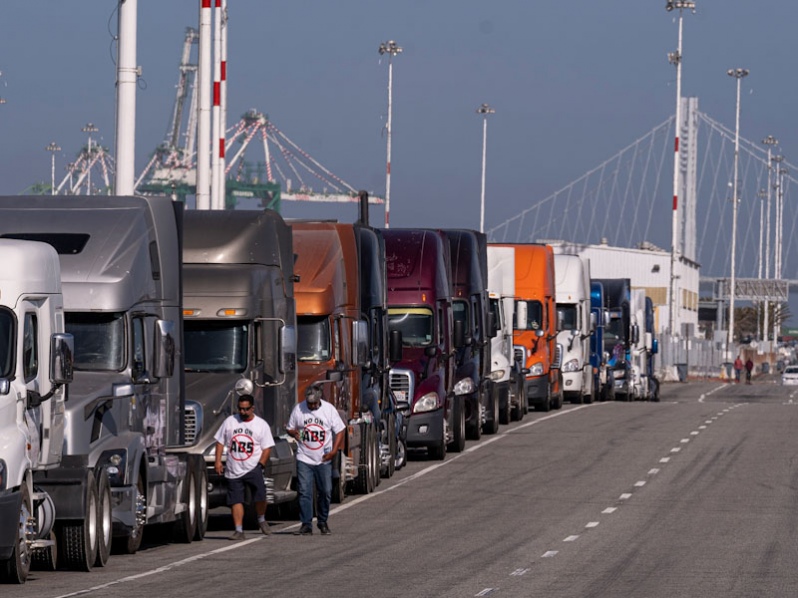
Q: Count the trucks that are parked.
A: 14